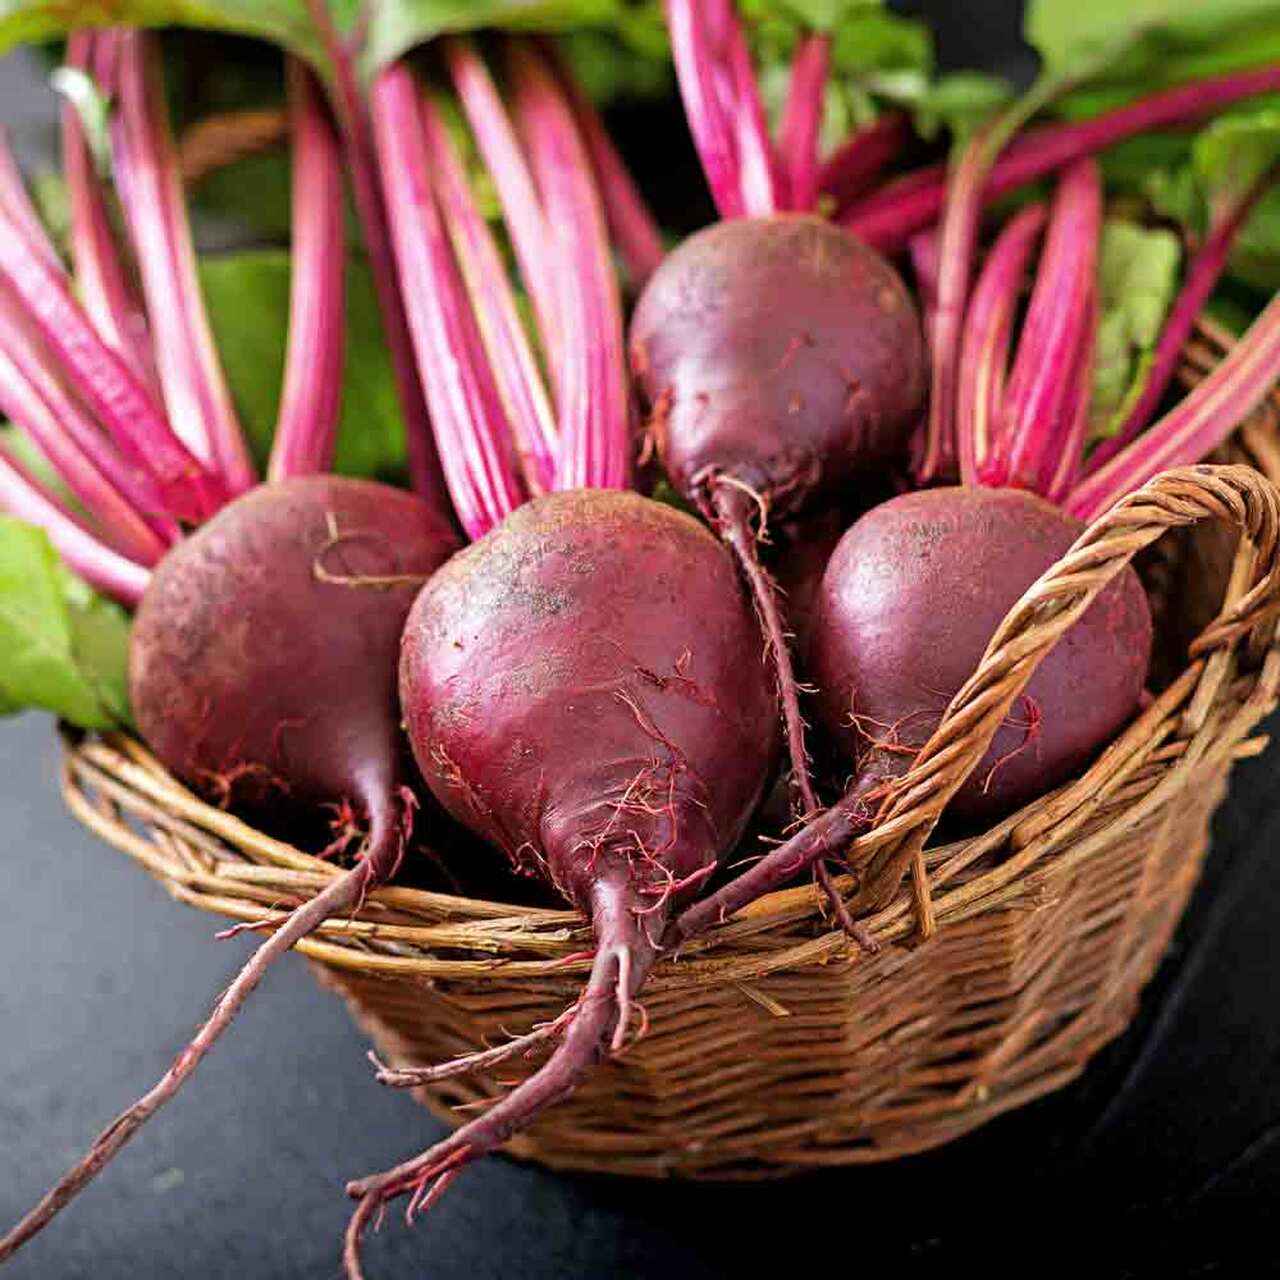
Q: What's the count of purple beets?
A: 4